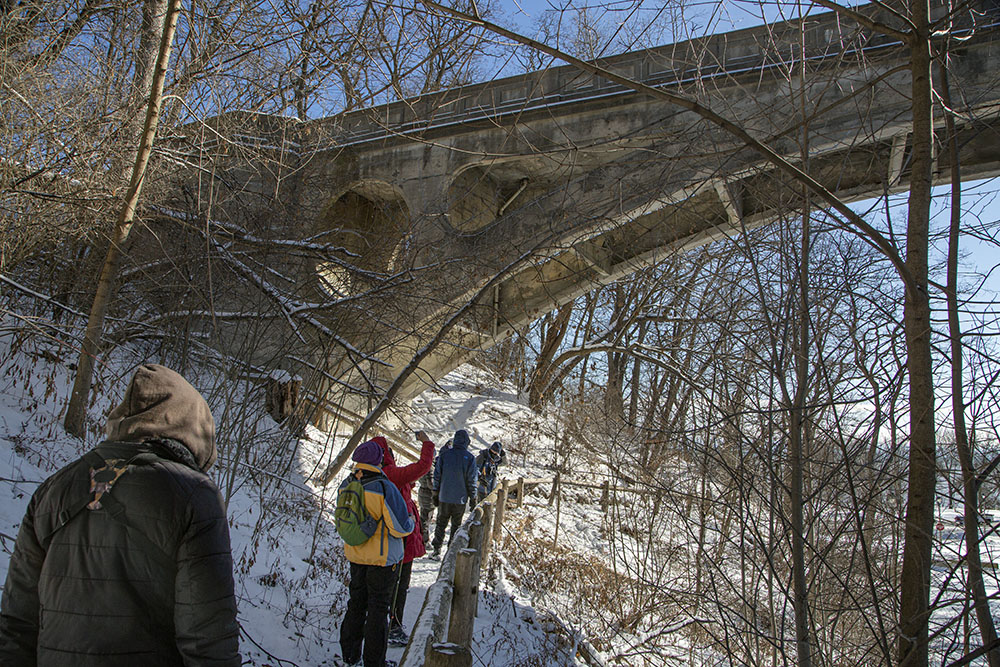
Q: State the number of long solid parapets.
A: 1